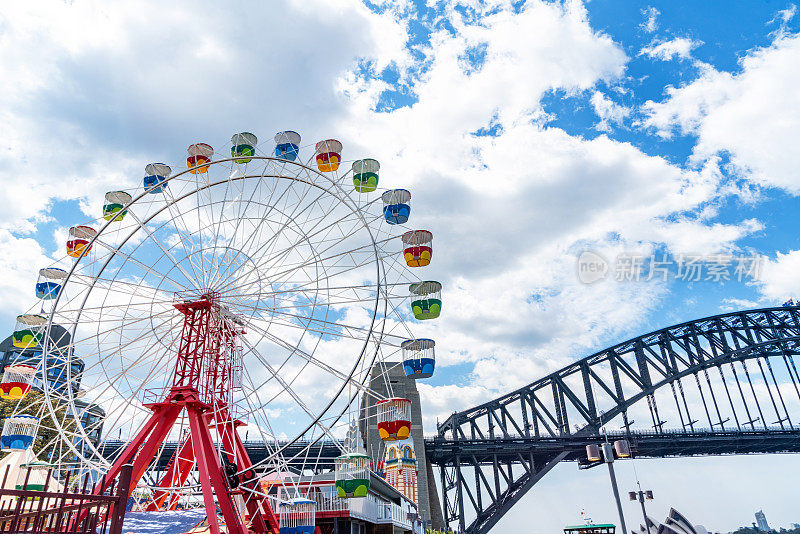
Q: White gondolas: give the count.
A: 0